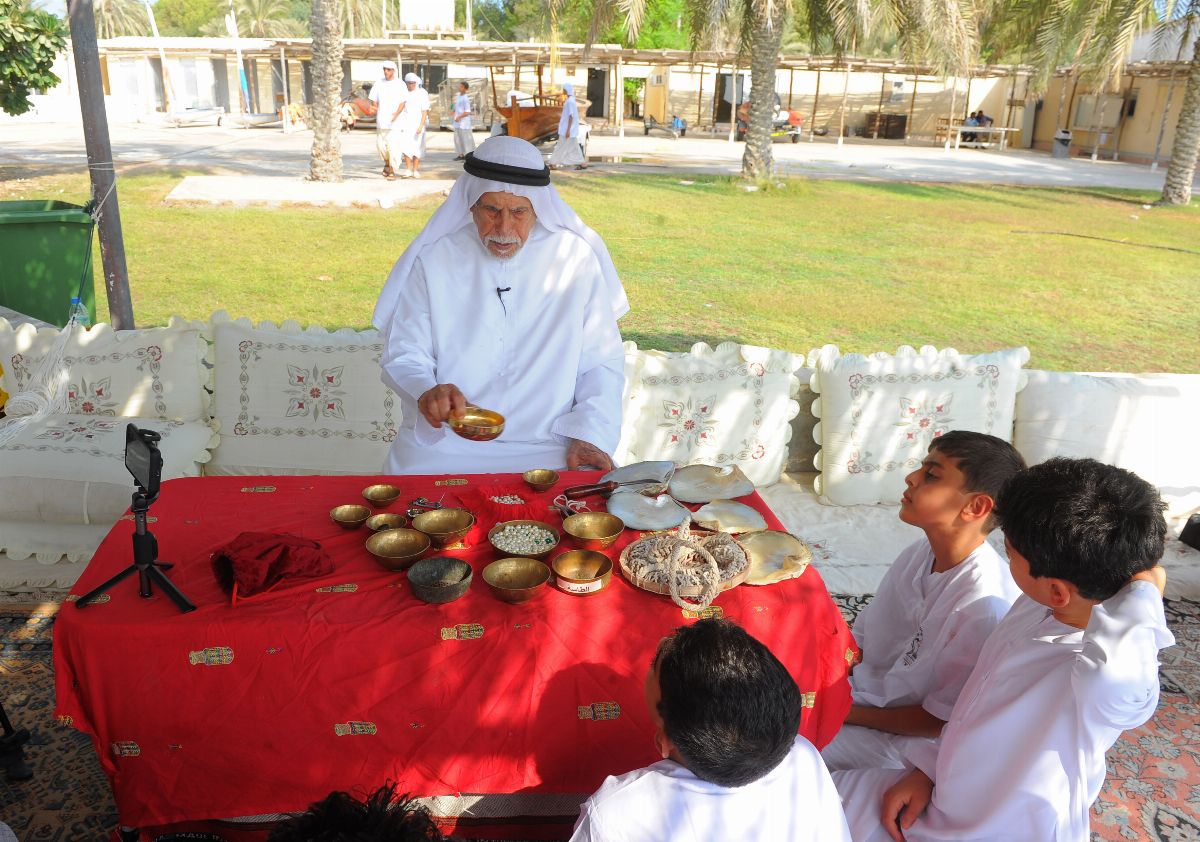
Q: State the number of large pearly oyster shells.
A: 5